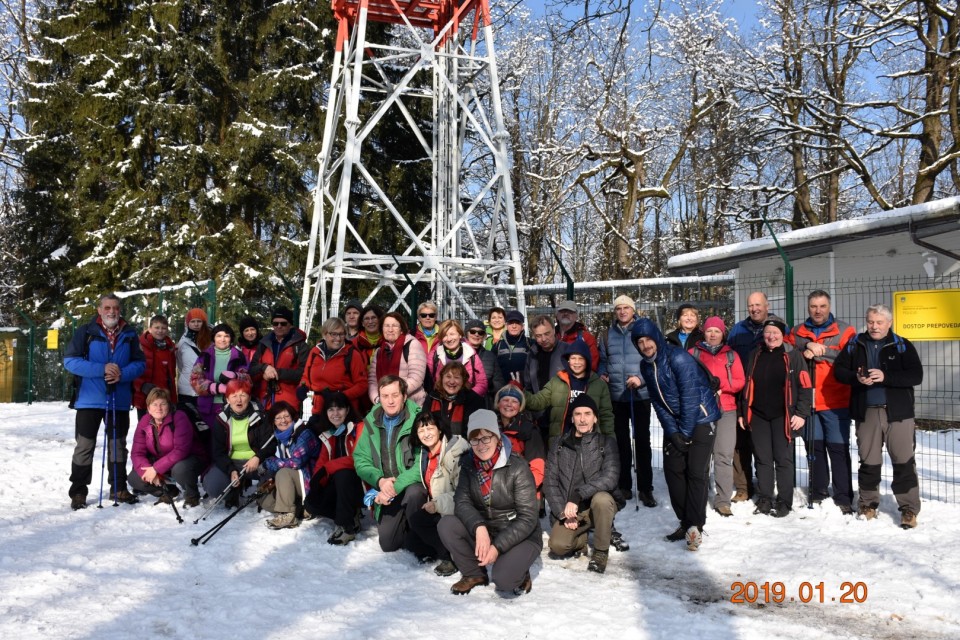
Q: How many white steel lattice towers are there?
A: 1